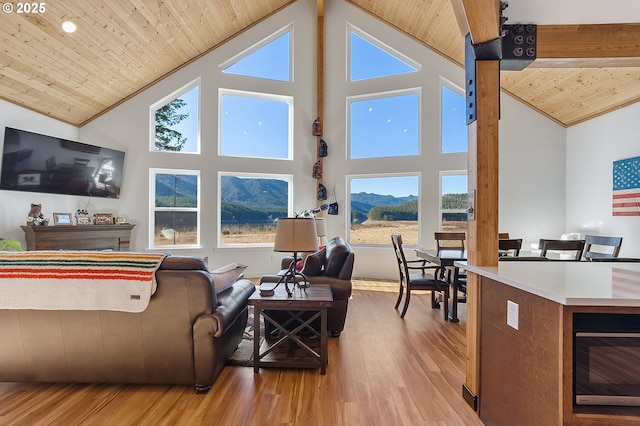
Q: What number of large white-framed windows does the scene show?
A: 10